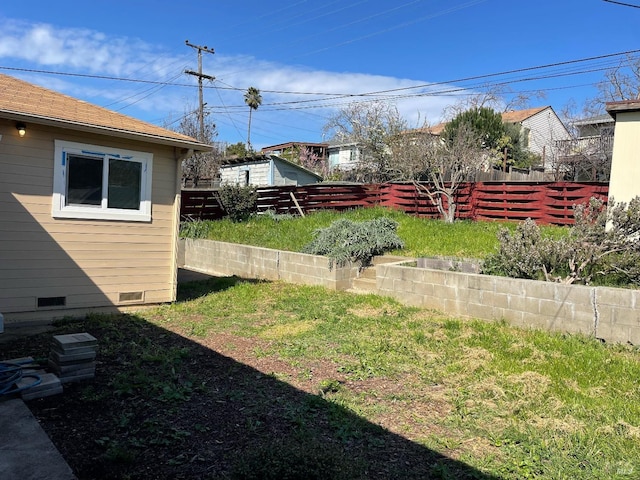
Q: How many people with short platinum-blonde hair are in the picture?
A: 0